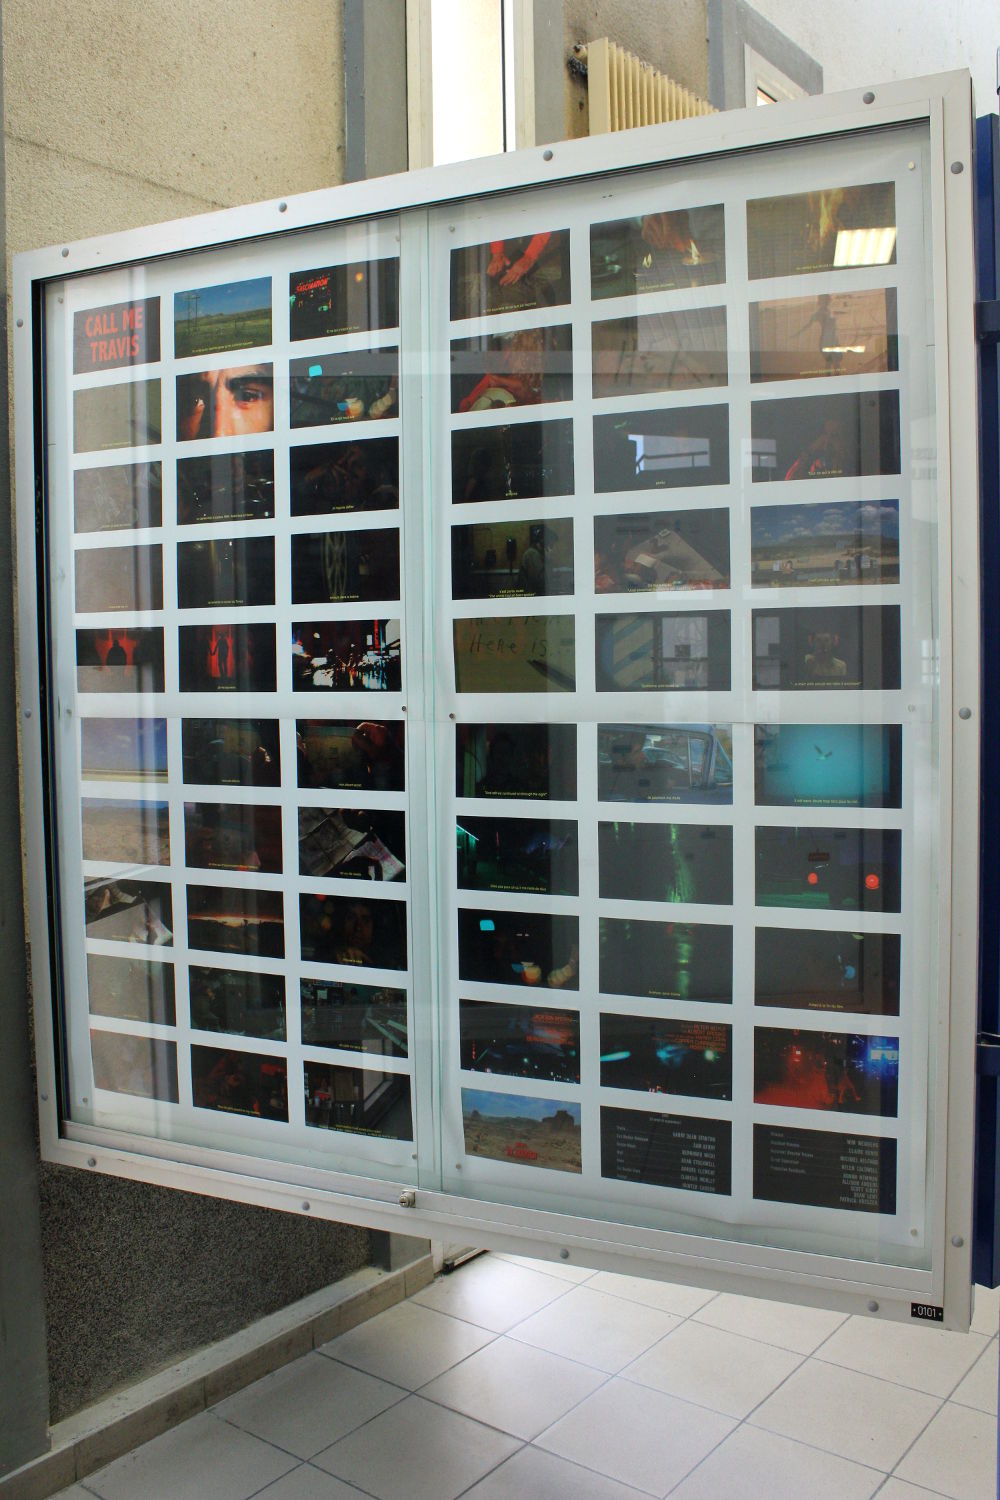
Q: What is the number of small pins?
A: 12